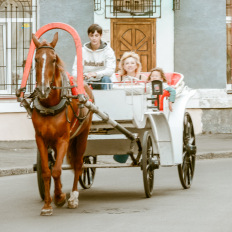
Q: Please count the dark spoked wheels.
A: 4